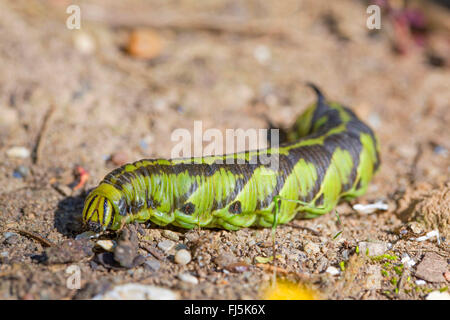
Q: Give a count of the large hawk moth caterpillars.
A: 1